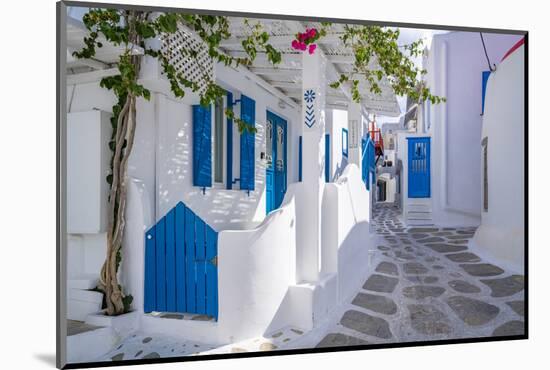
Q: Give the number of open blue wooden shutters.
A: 2